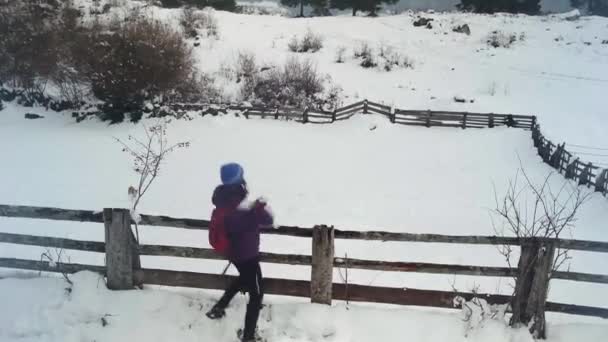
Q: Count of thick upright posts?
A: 3